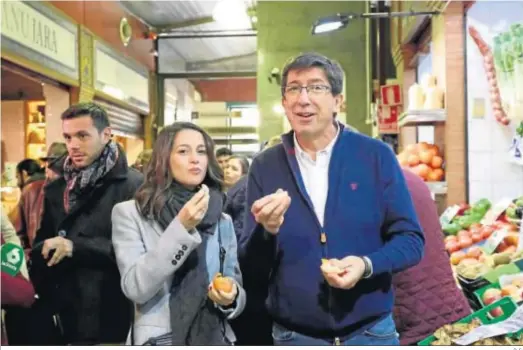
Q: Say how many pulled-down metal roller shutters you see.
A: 1